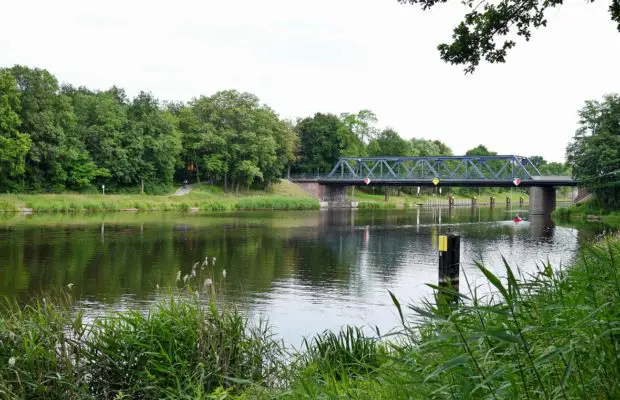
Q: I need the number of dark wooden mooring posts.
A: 6